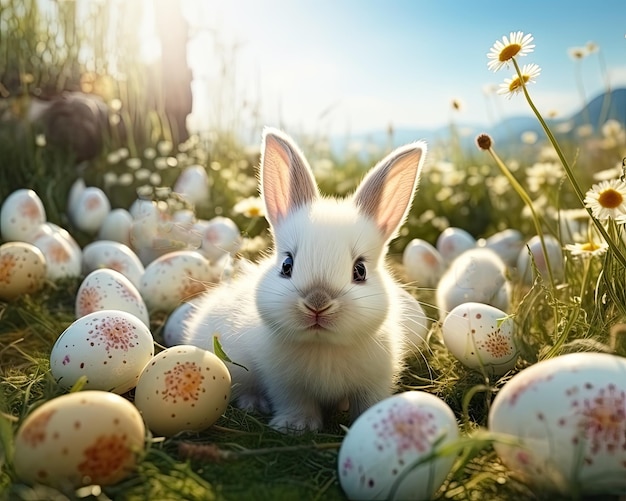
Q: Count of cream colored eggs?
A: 3